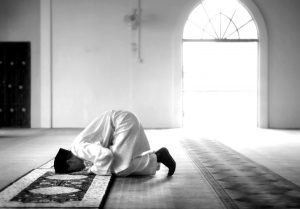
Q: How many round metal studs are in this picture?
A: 8